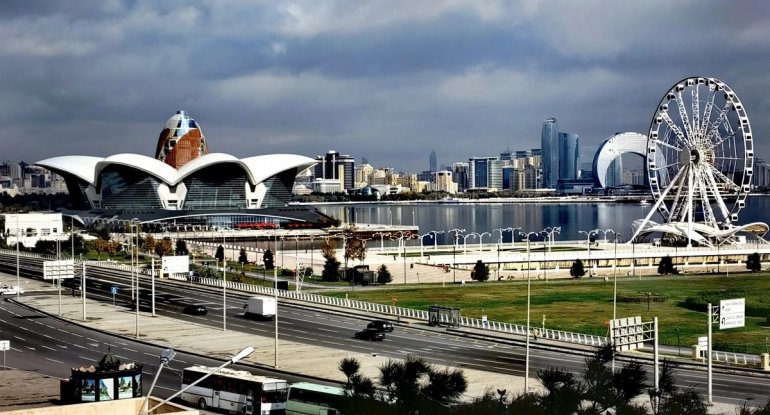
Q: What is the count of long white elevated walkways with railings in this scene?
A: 1